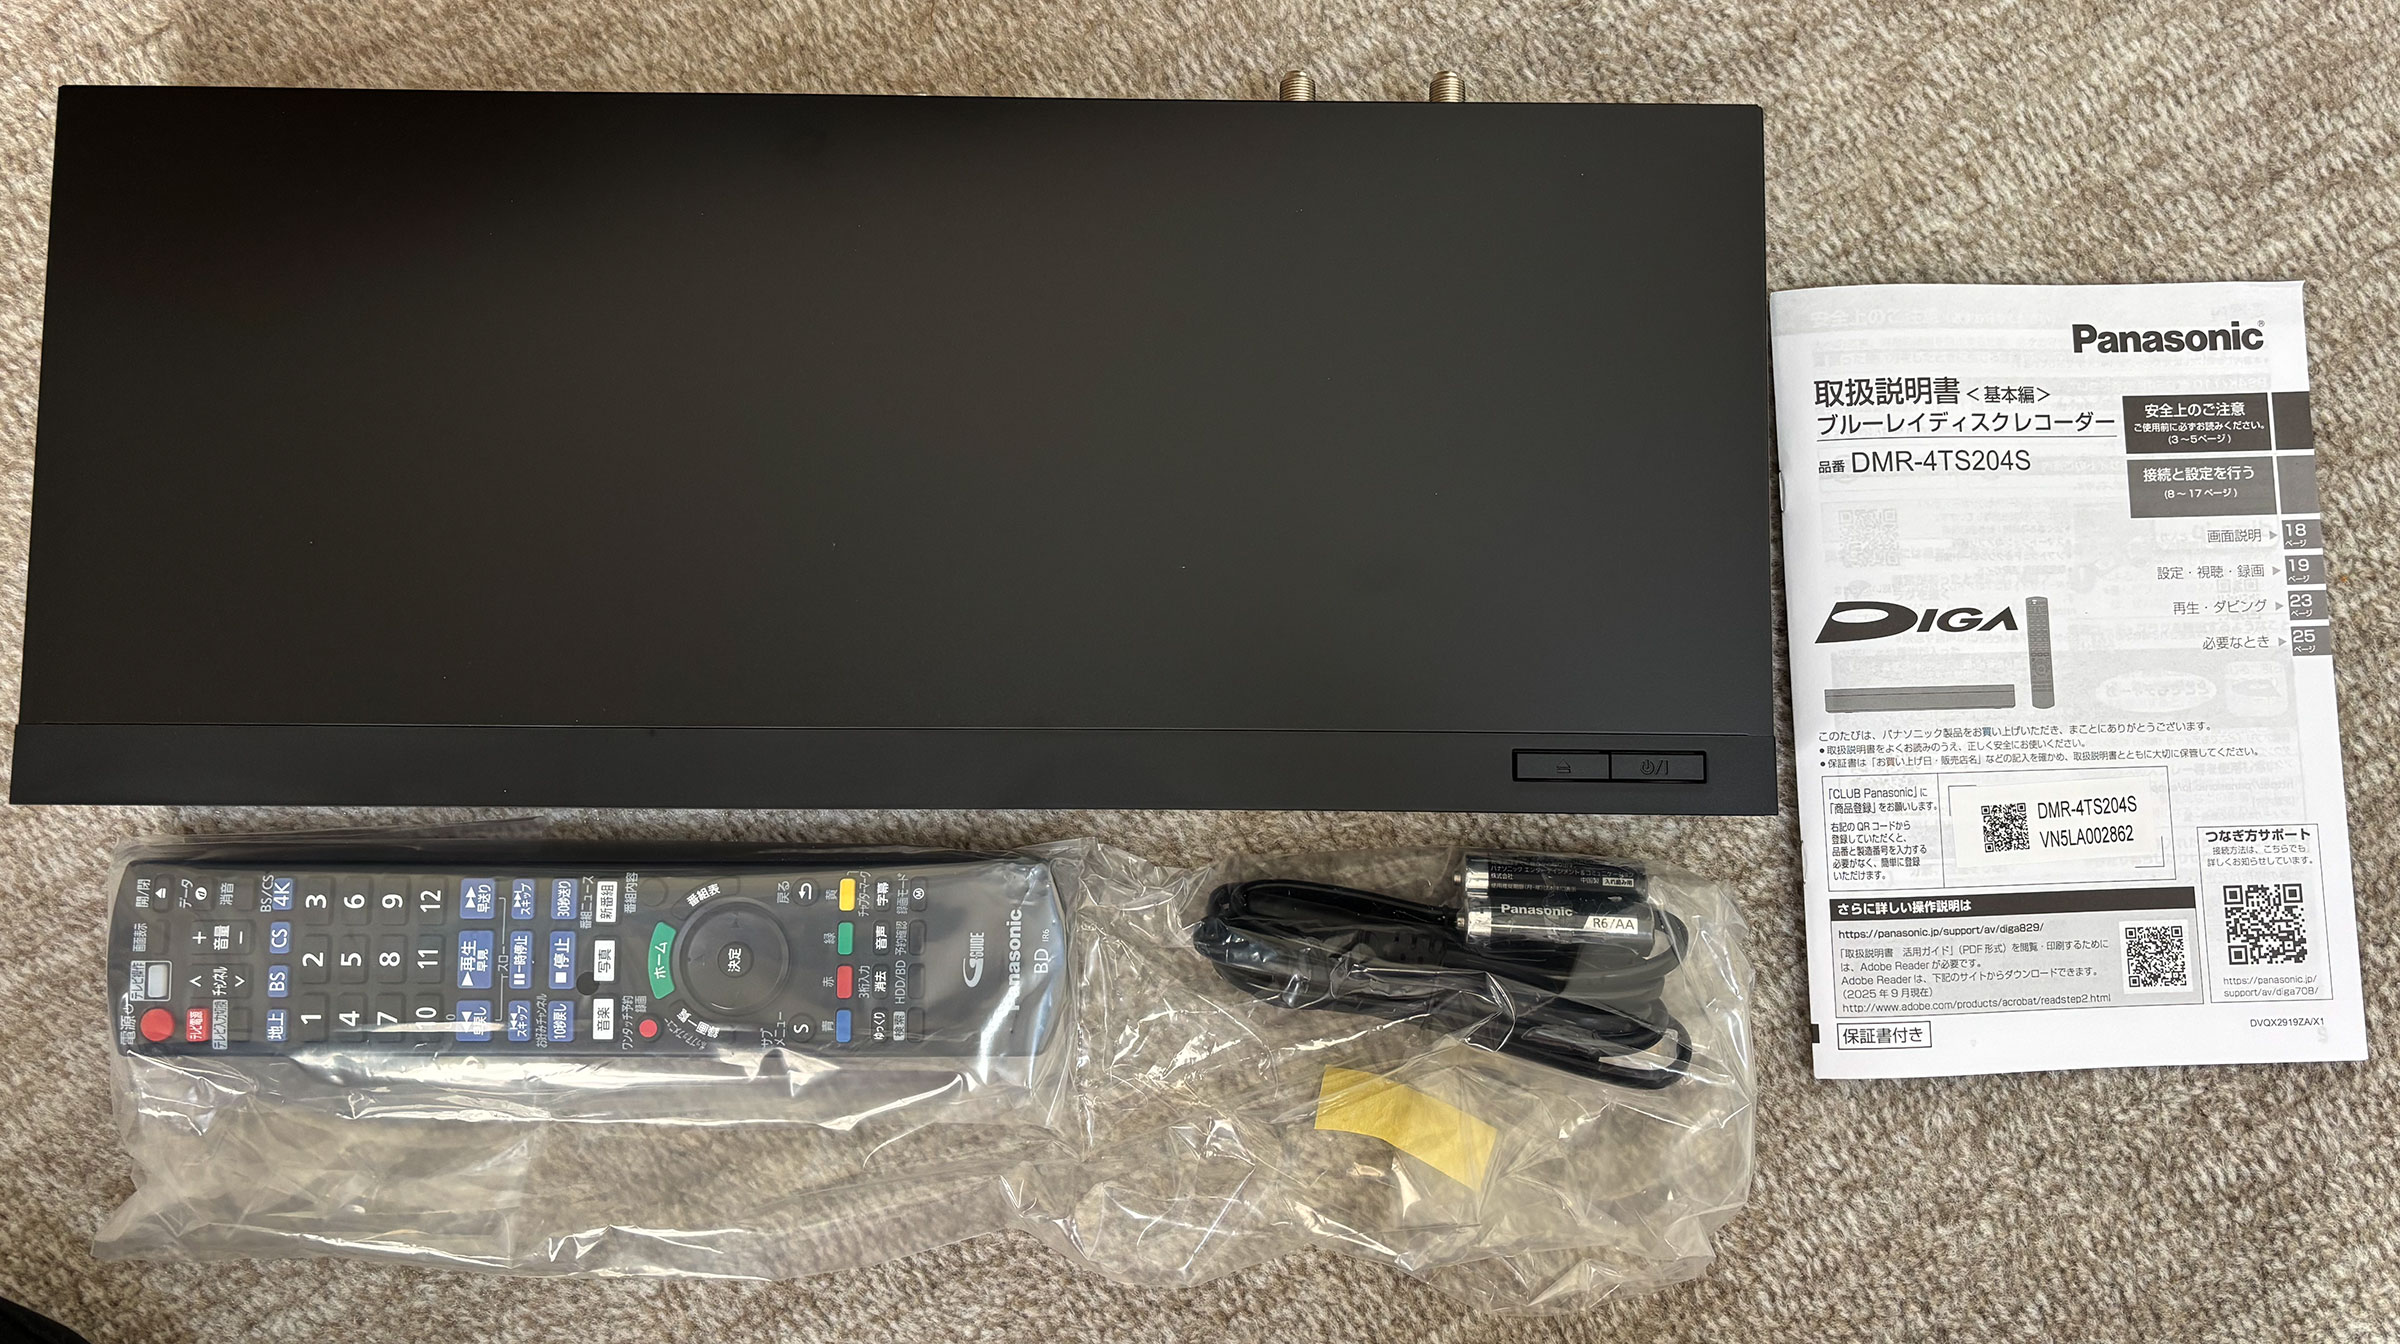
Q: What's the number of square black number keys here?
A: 12